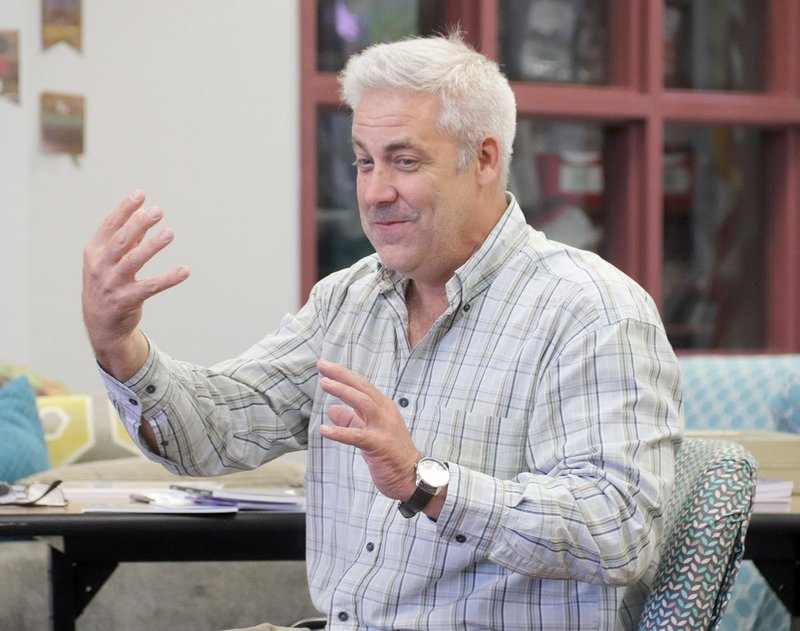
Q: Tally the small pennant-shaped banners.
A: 3